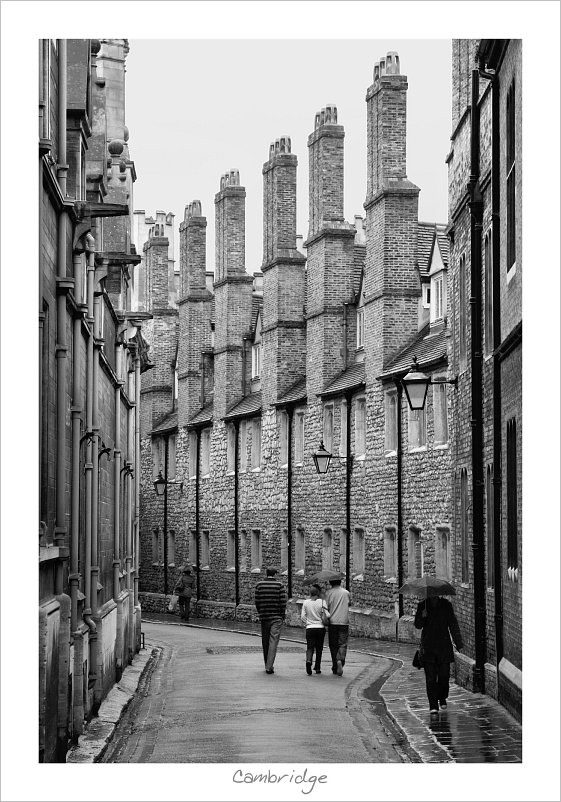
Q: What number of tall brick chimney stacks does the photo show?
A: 6